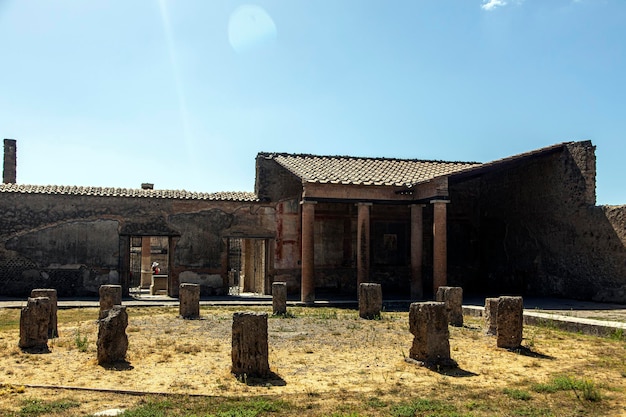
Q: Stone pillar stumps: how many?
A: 12